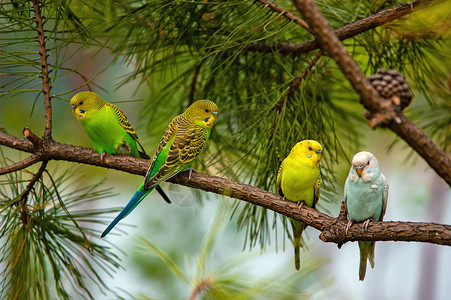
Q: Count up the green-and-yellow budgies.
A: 2